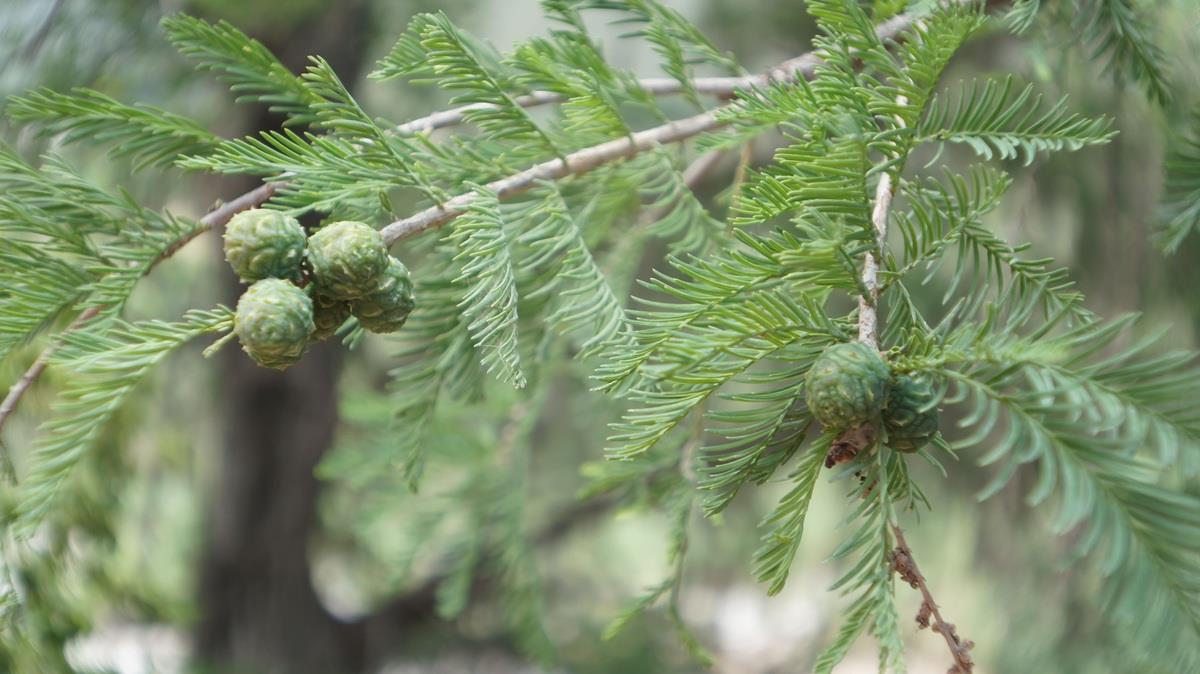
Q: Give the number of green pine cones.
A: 7